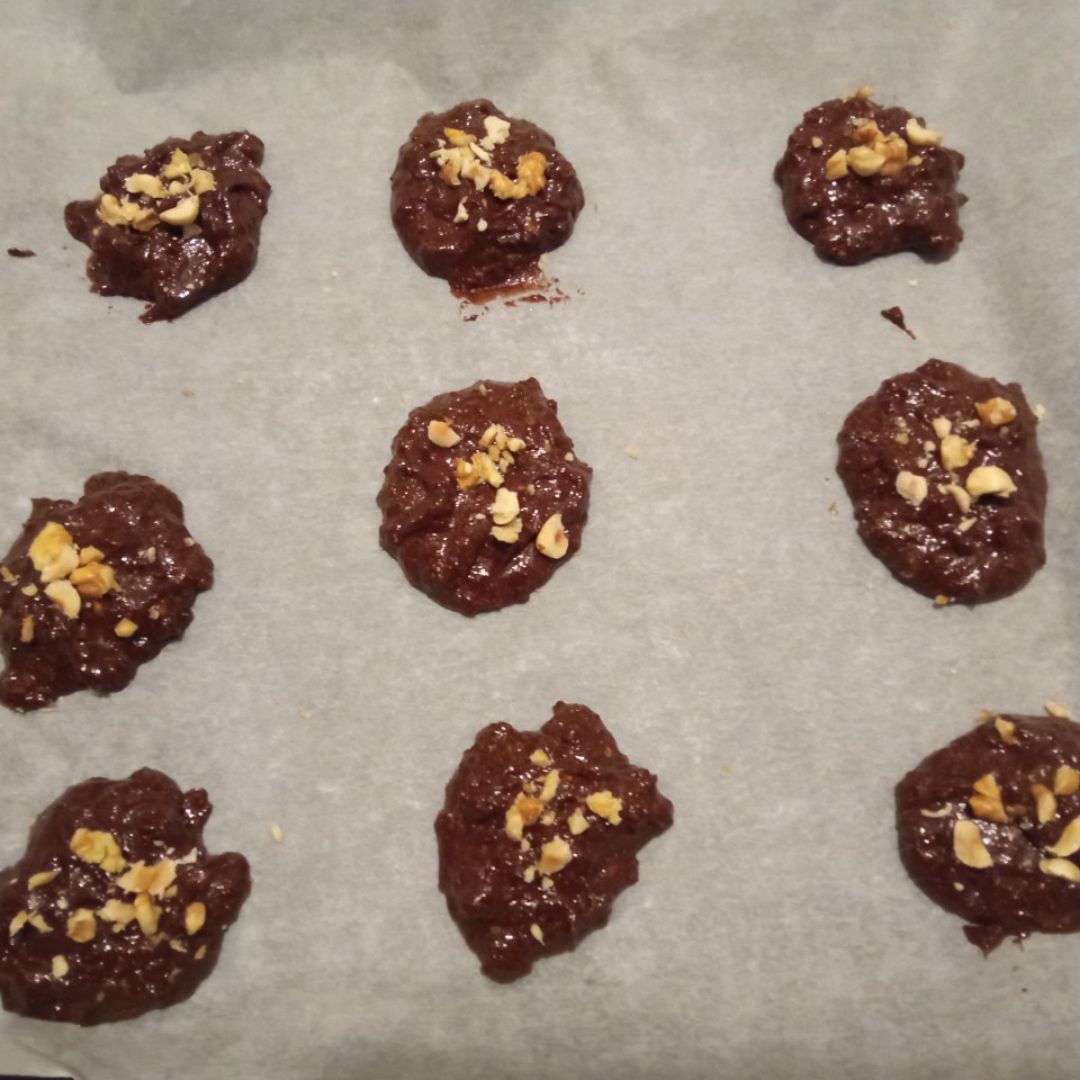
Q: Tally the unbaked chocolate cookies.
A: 9